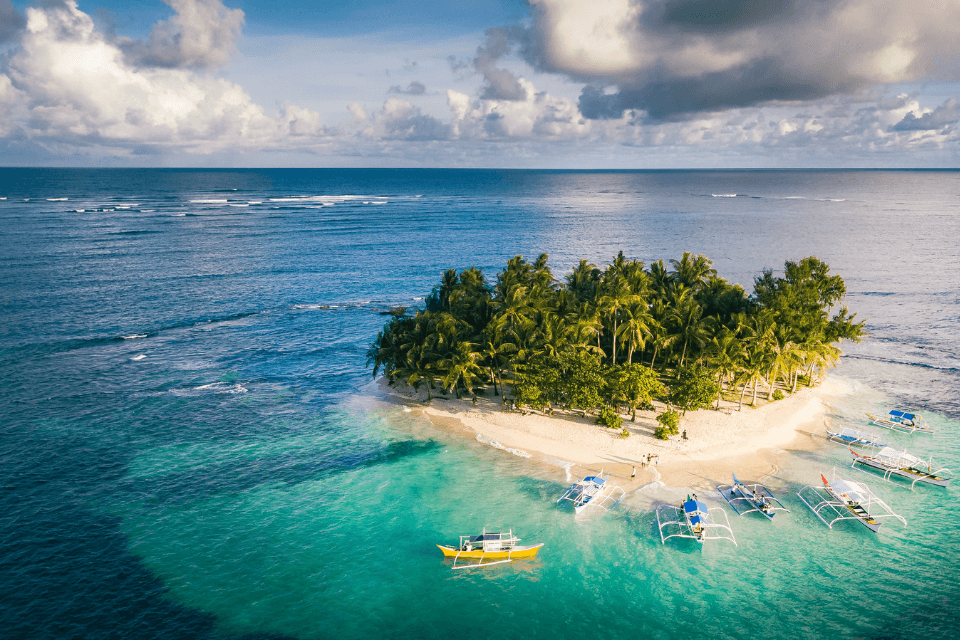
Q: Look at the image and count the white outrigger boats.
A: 7